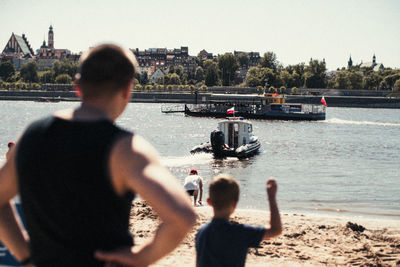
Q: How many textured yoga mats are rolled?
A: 0